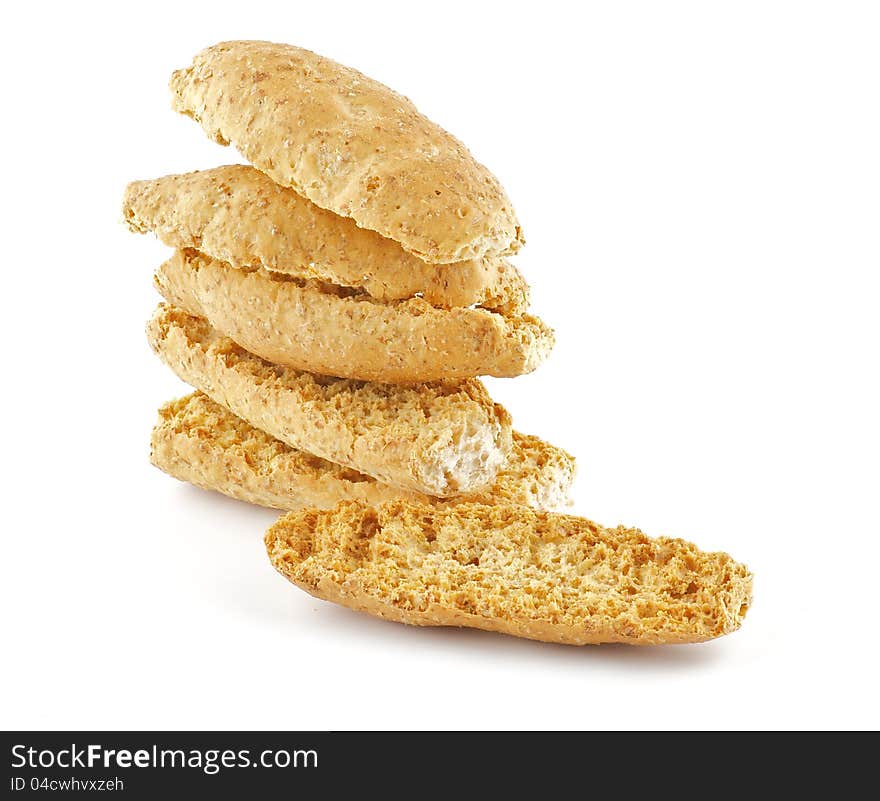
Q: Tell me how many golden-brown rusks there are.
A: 6